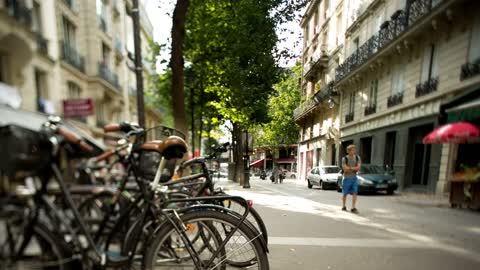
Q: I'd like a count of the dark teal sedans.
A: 1